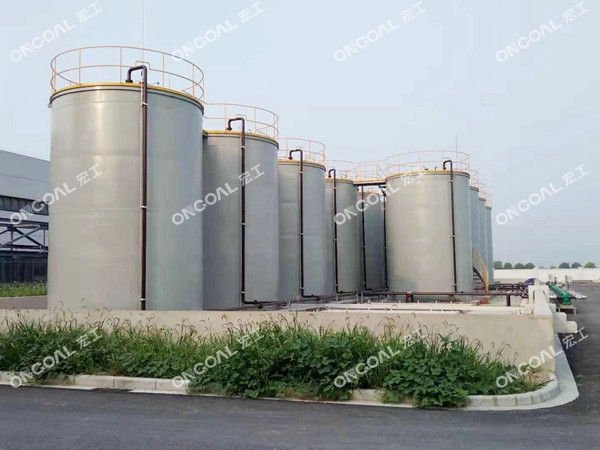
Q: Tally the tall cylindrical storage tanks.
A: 9